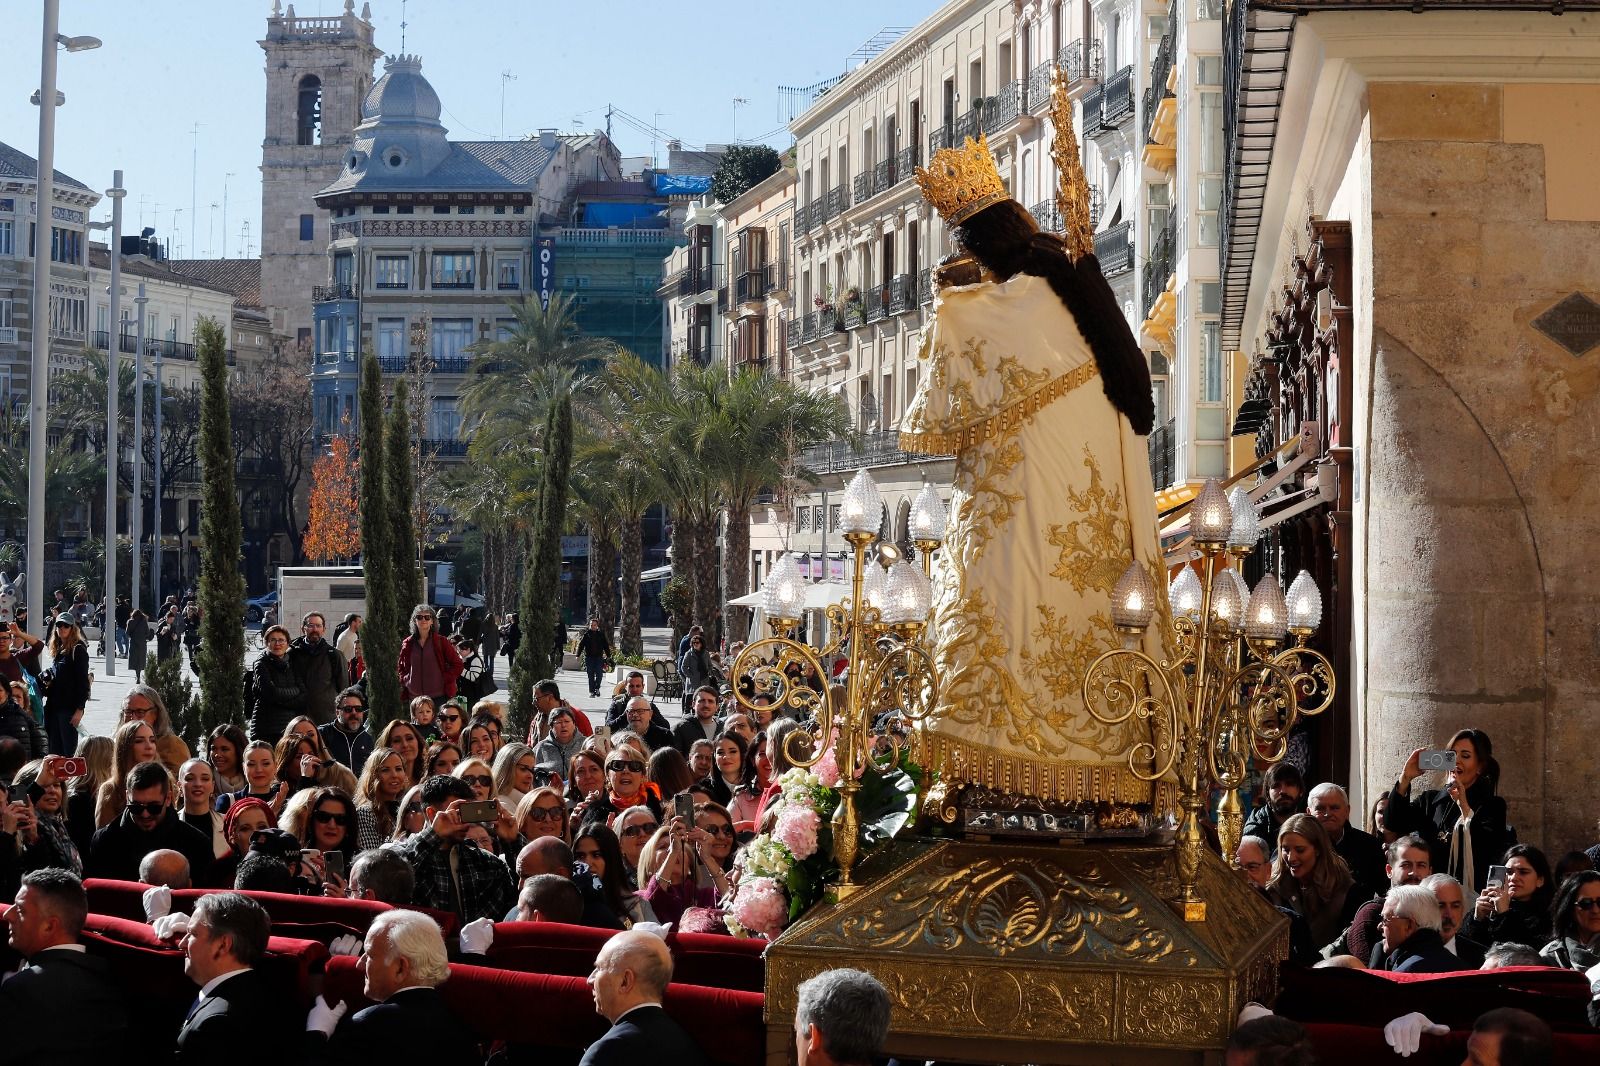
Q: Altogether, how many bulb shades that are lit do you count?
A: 11